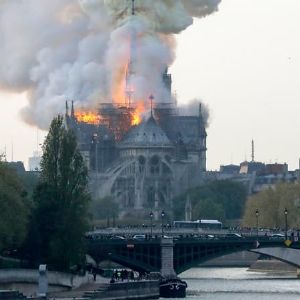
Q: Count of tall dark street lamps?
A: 4